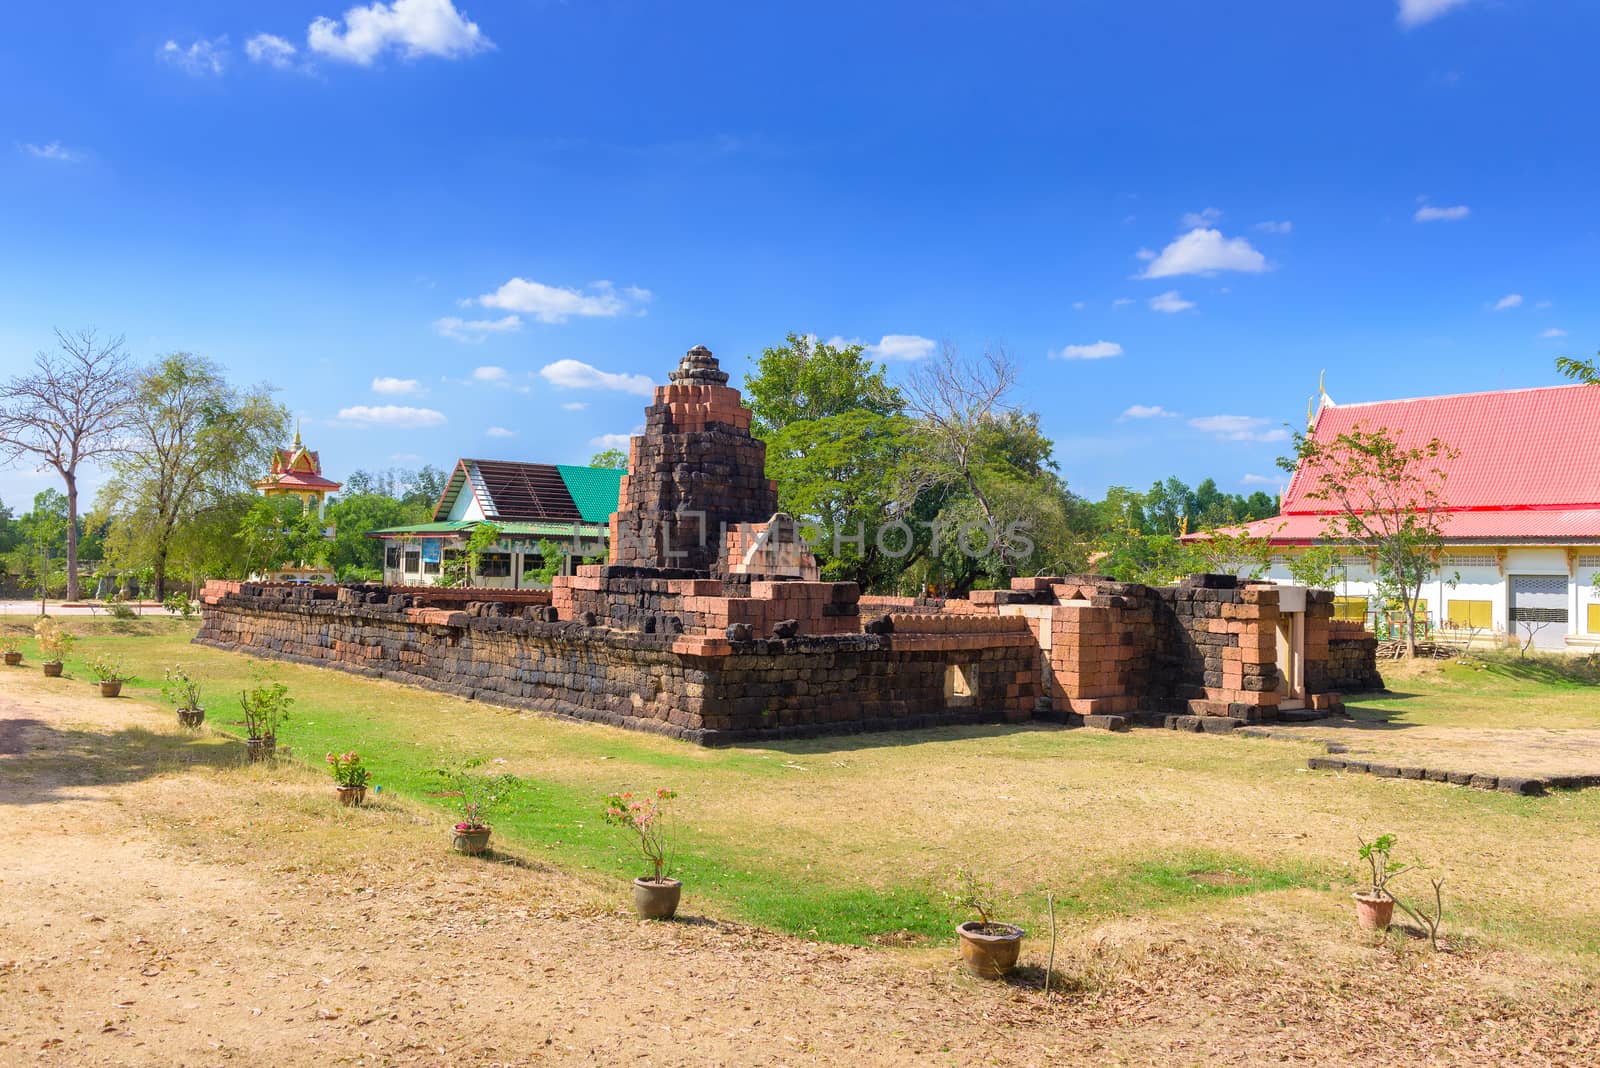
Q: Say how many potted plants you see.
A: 10